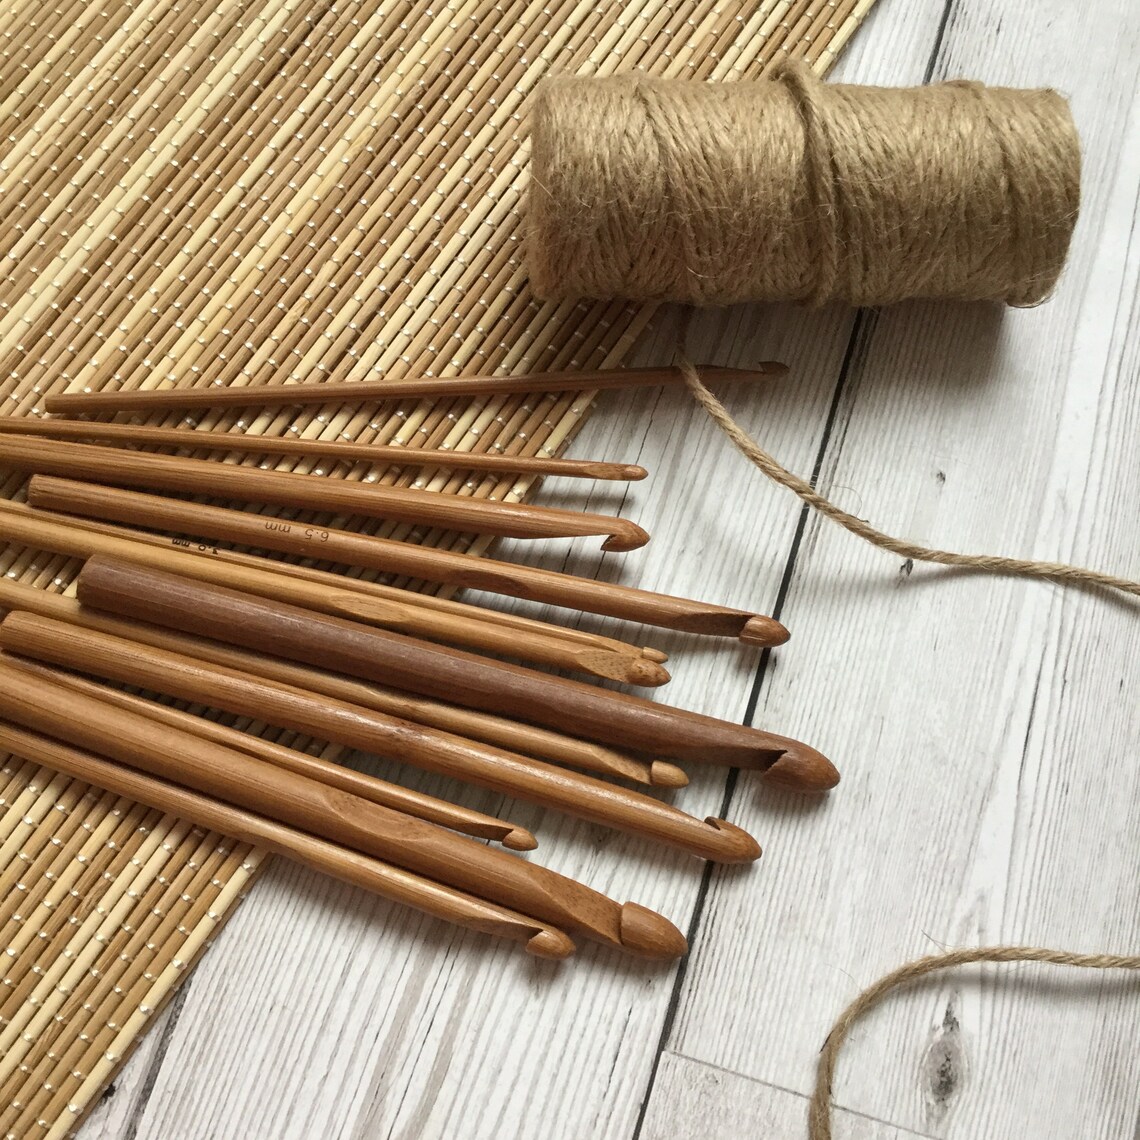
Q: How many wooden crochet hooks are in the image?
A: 12